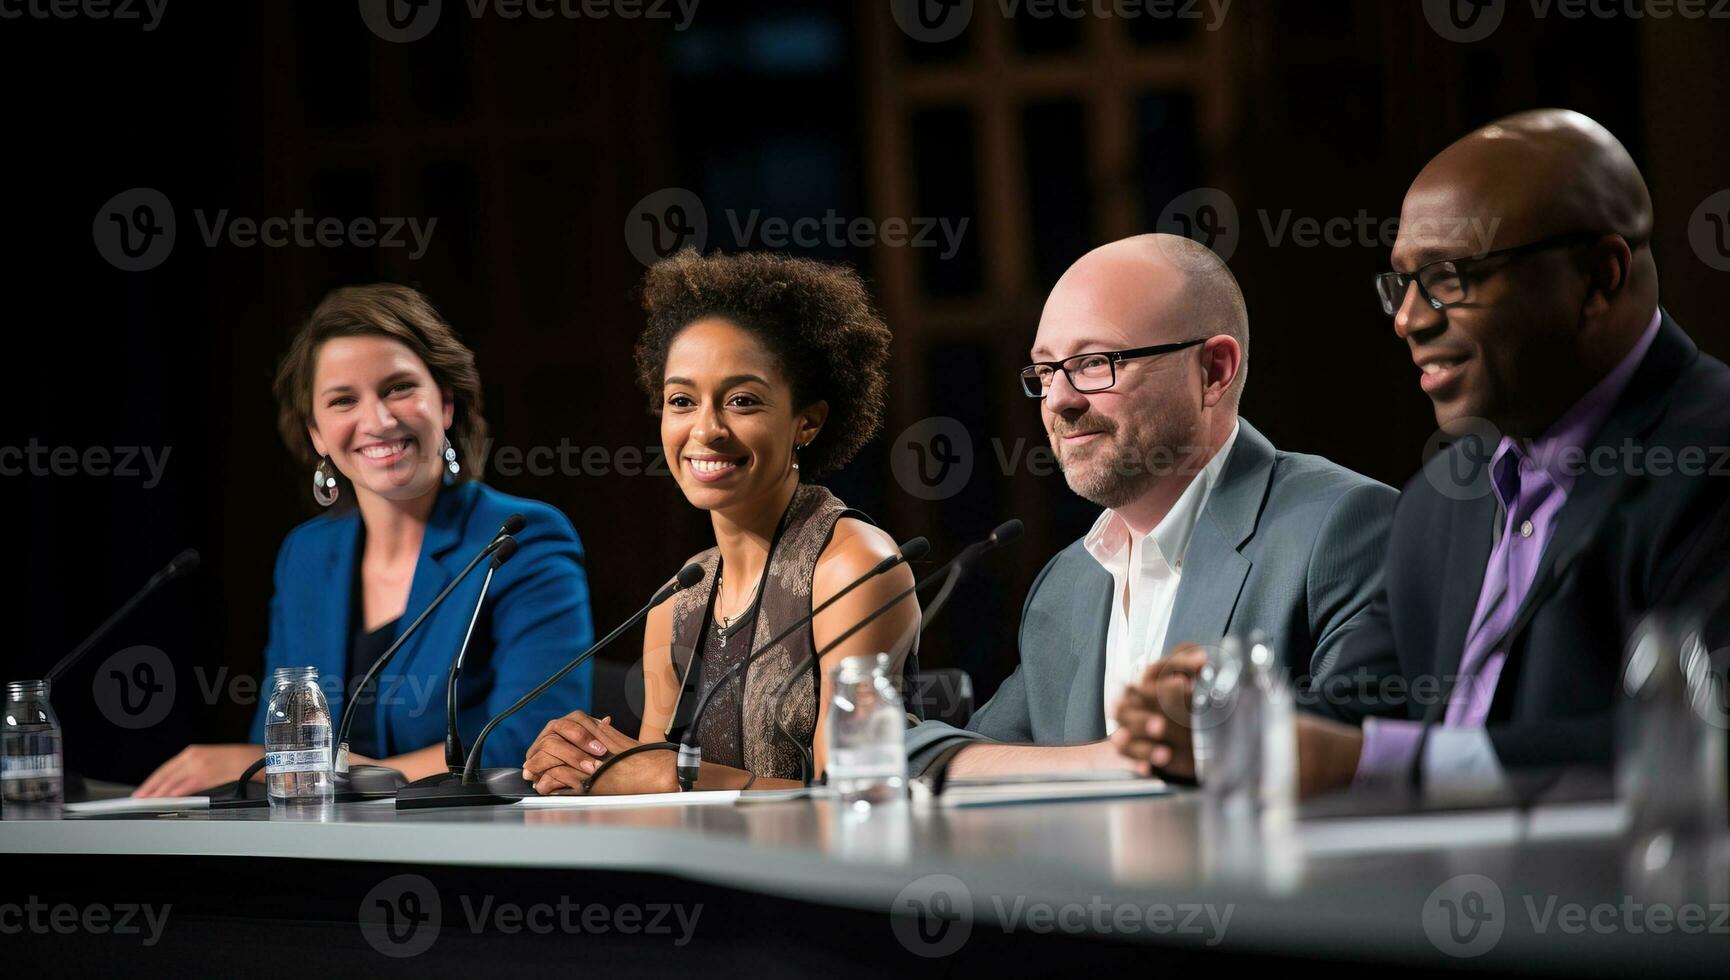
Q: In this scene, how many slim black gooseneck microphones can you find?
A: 6